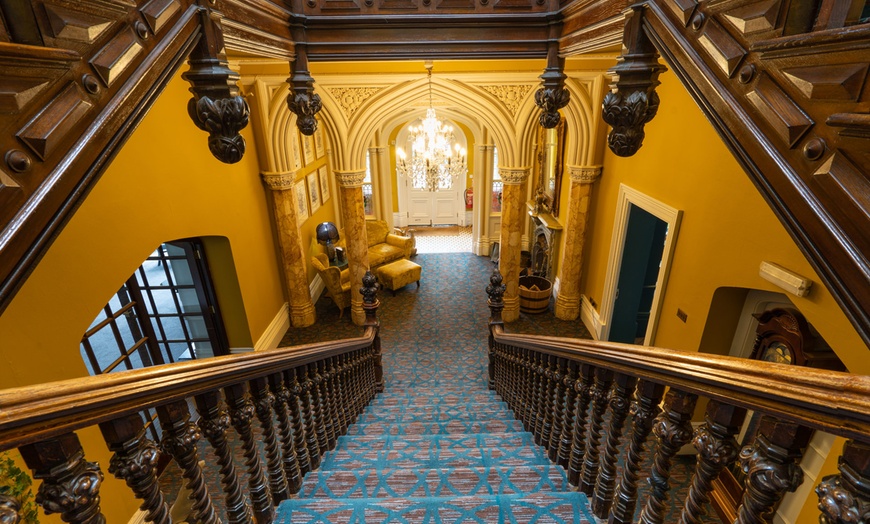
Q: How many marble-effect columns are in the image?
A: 4